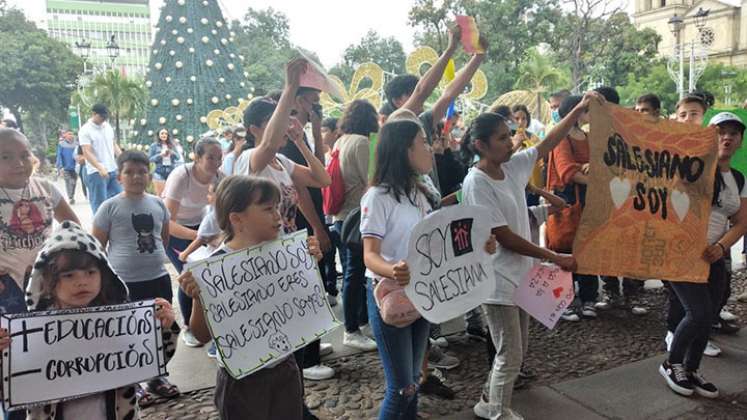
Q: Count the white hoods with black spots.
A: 1